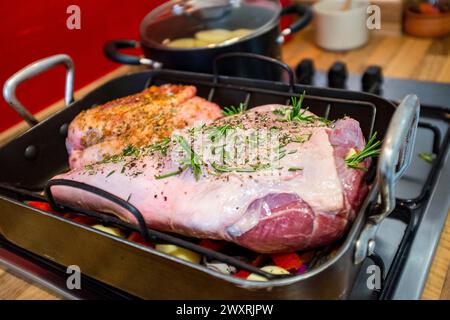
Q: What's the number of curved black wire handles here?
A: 2